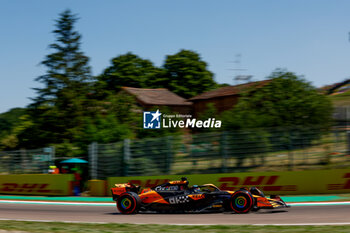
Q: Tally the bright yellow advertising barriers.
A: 2